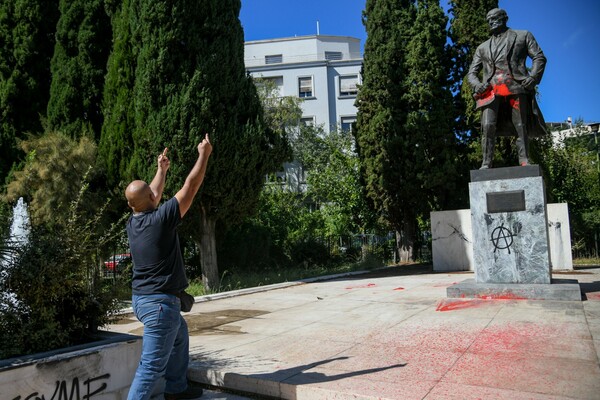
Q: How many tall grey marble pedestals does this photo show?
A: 1